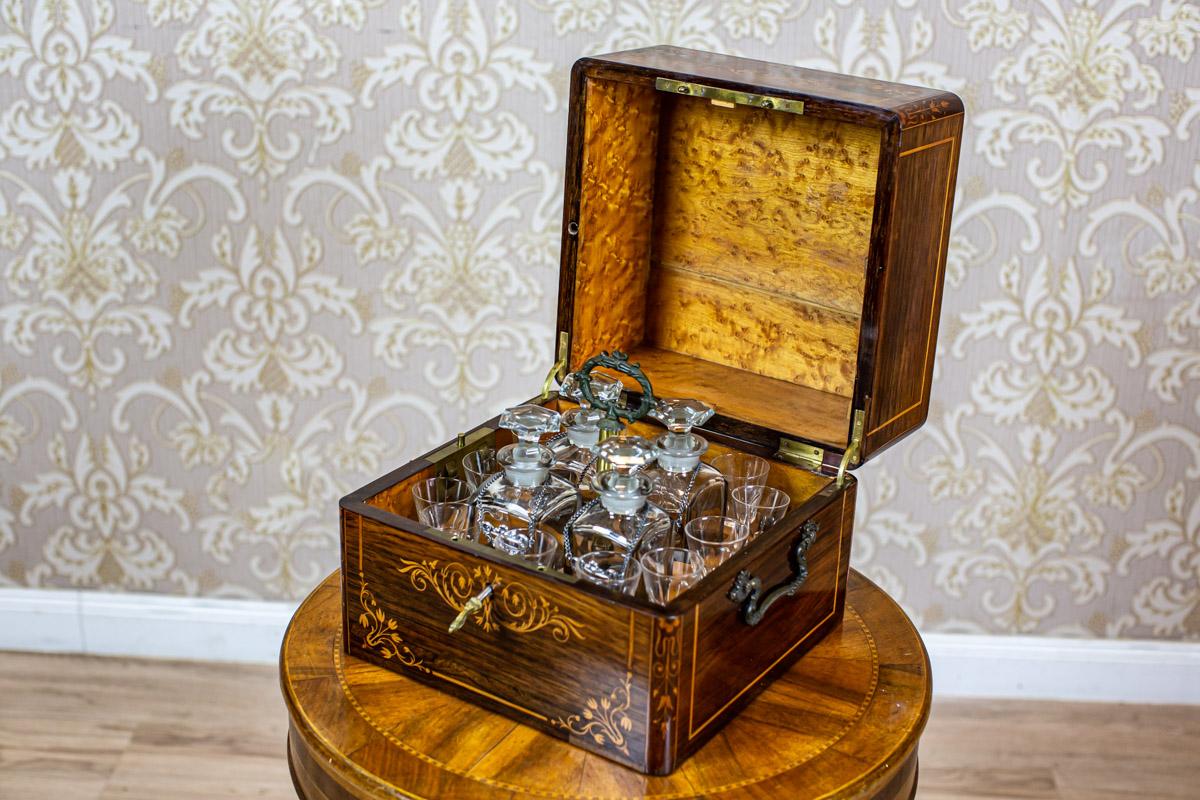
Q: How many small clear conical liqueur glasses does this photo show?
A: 9